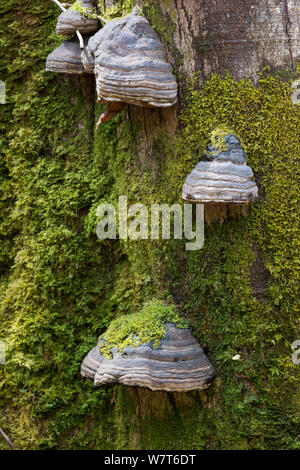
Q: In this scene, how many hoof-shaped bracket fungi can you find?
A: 5